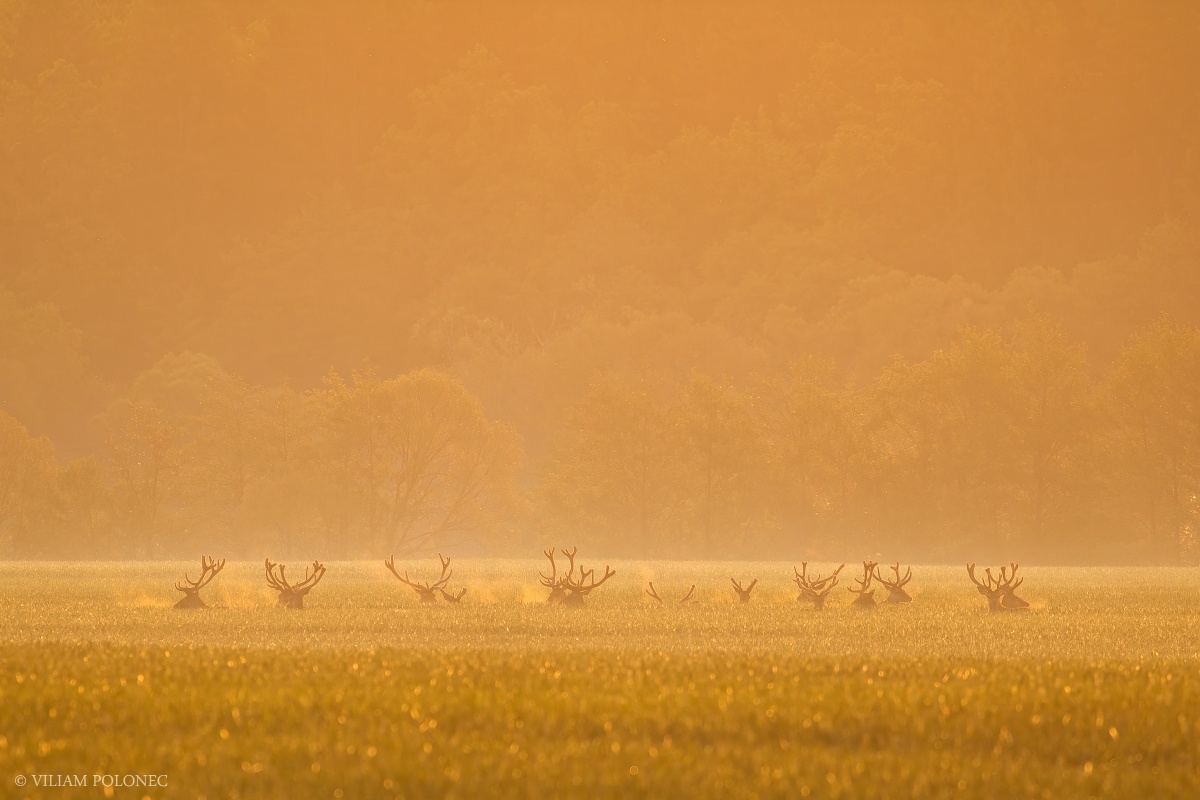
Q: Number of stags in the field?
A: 15